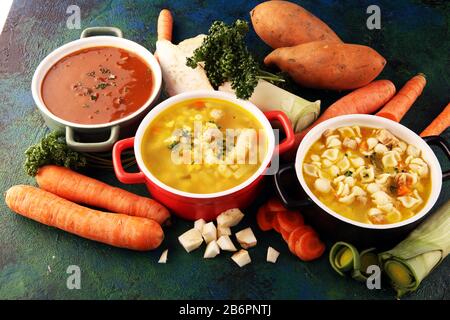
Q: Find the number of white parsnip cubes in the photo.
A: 11